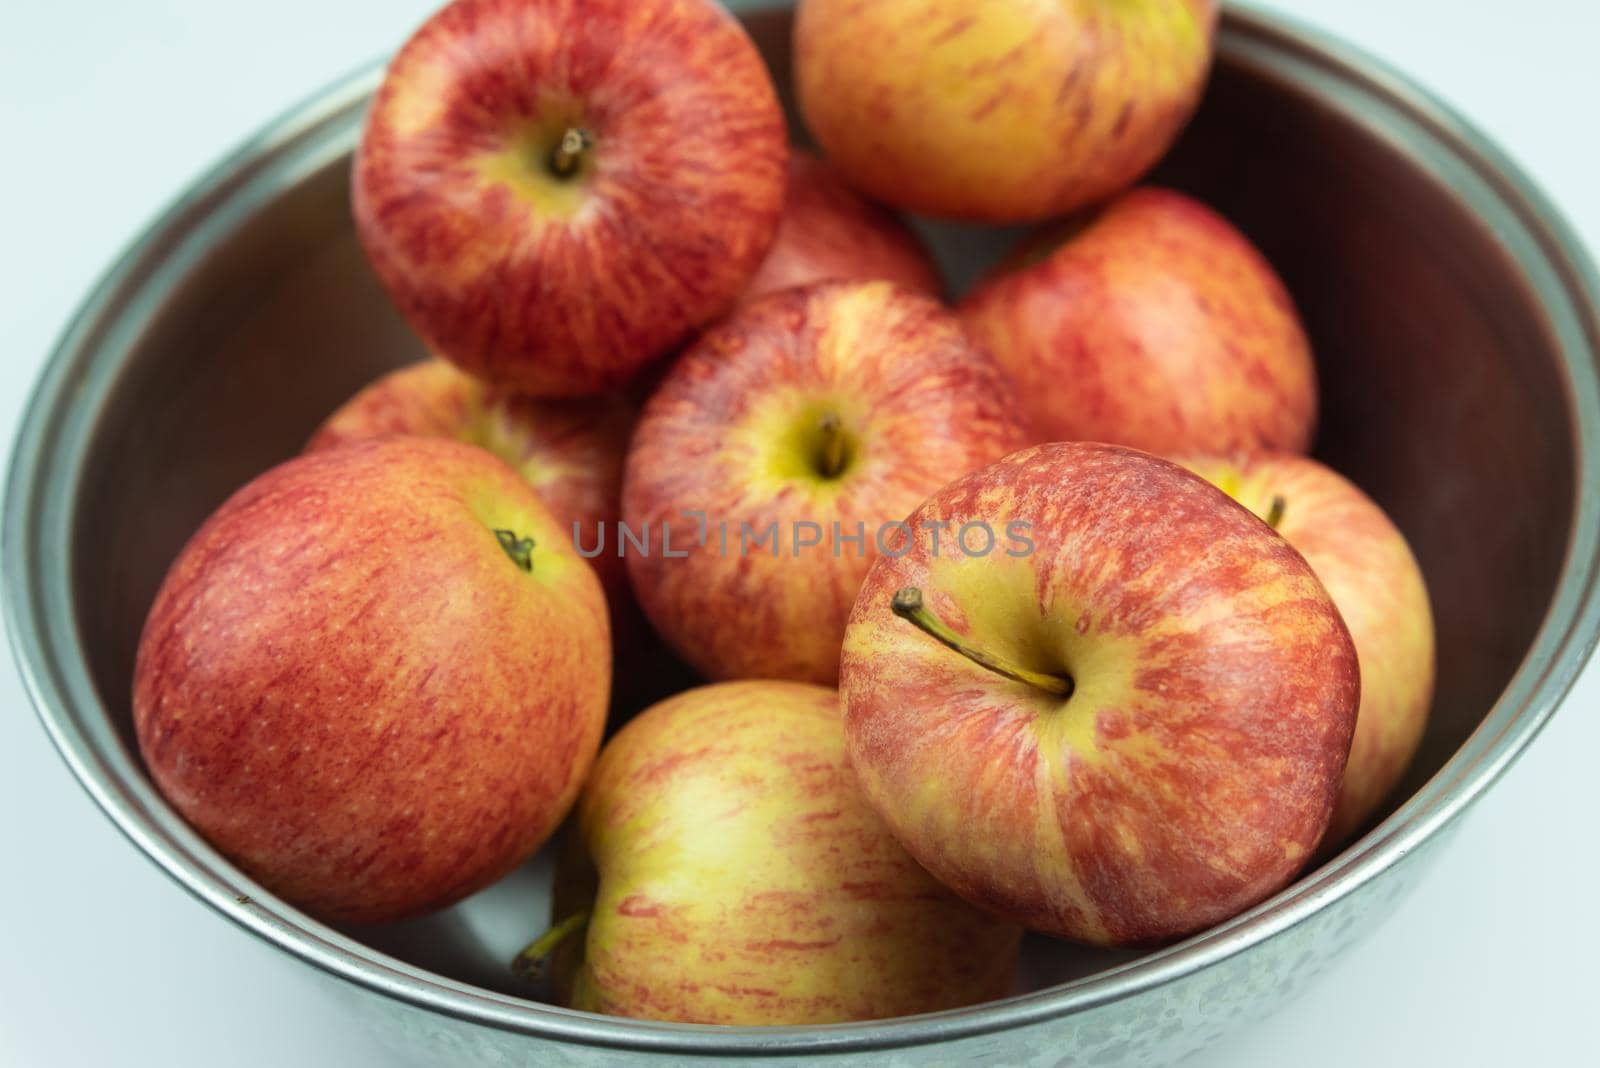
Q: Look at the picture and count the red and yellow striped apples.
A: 10